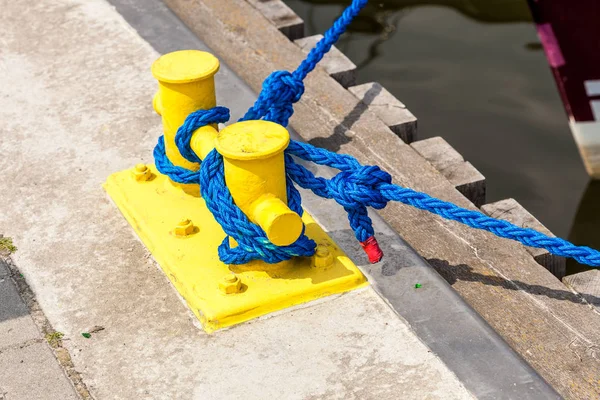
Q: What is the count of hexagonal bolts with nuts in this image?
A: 4